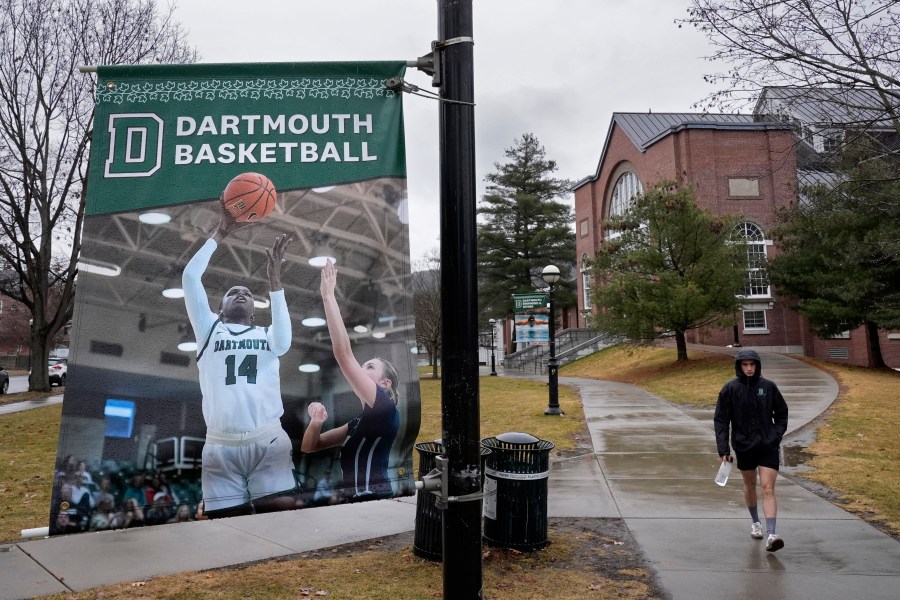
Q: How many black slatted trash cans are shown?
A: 2